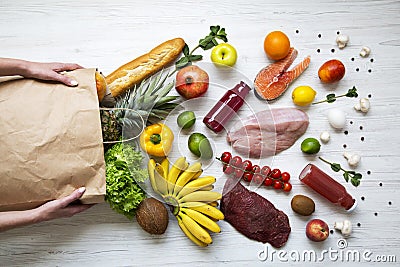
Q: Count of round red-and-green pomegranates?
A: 1